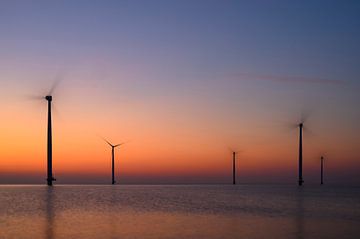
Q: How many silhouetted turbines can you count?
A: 5